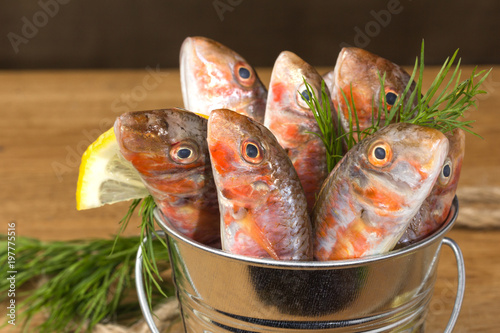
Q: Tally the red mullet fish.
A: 7